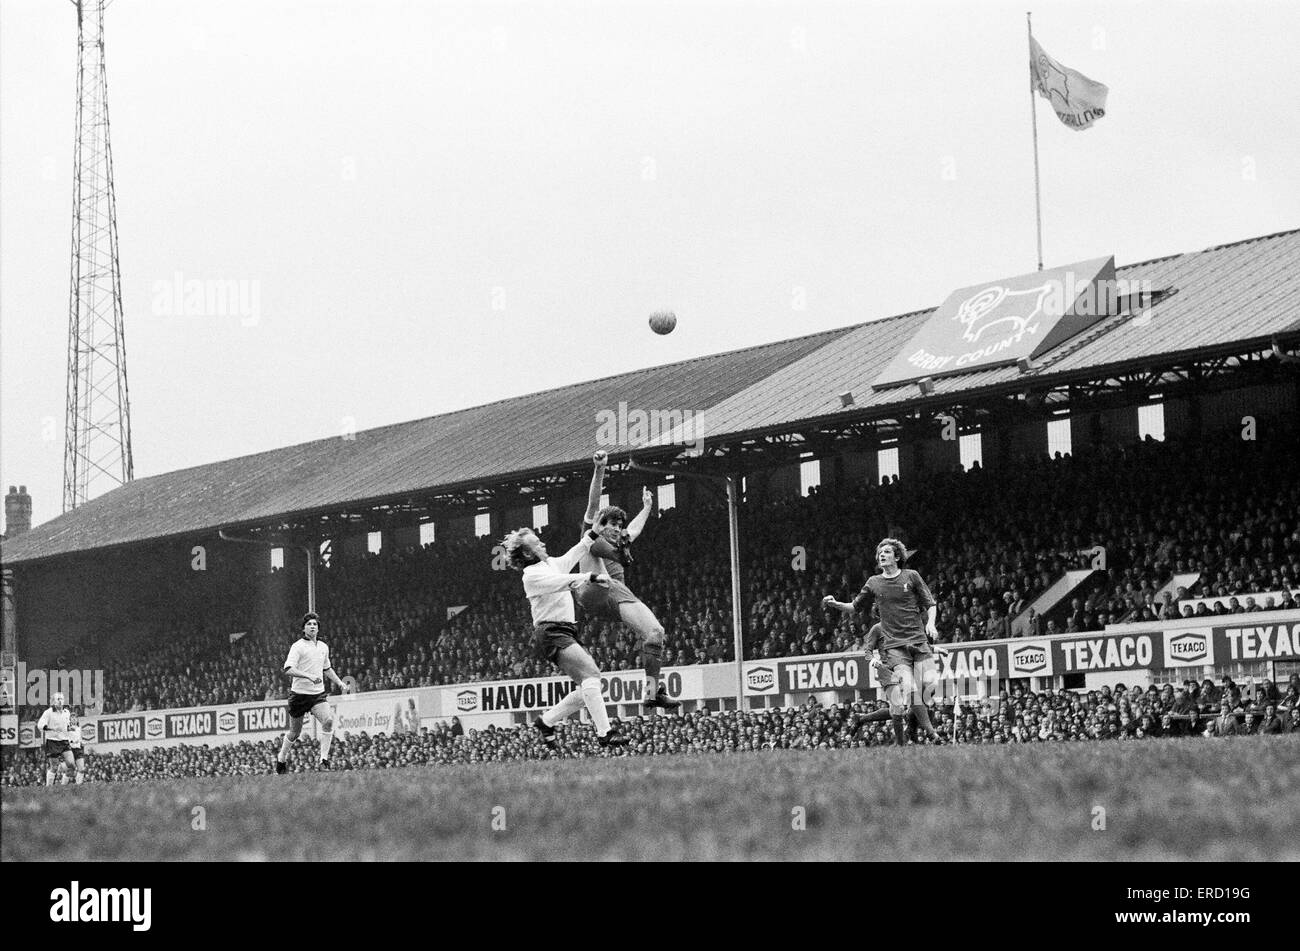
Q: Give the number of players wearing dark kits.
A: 3